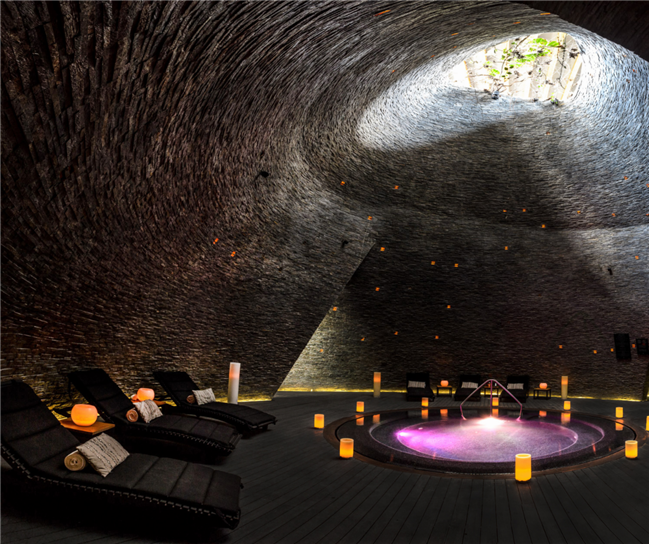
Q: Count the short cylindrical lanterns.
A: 10